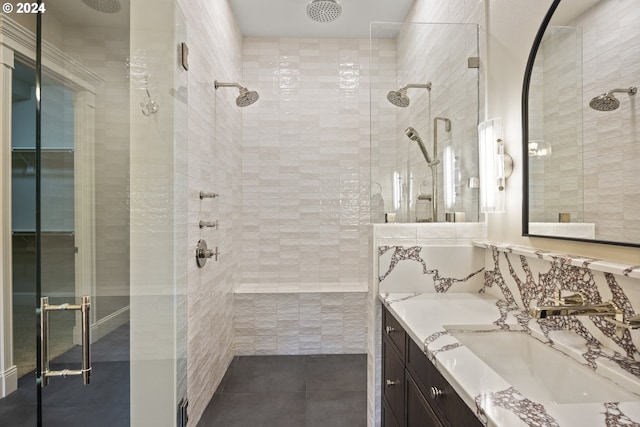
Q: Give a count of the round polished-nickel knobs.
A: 3